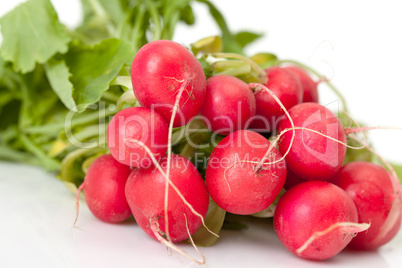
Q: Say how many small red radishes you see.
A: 11